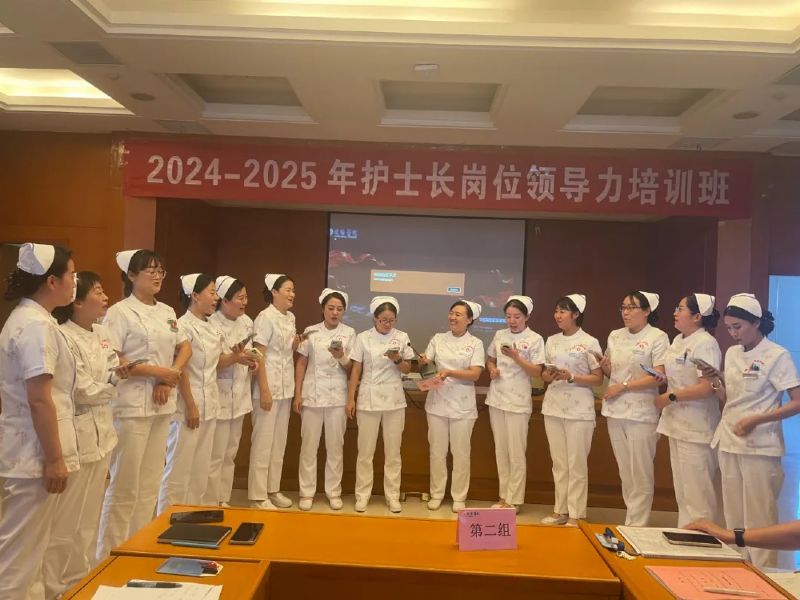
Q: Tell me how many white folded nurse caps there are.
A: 13